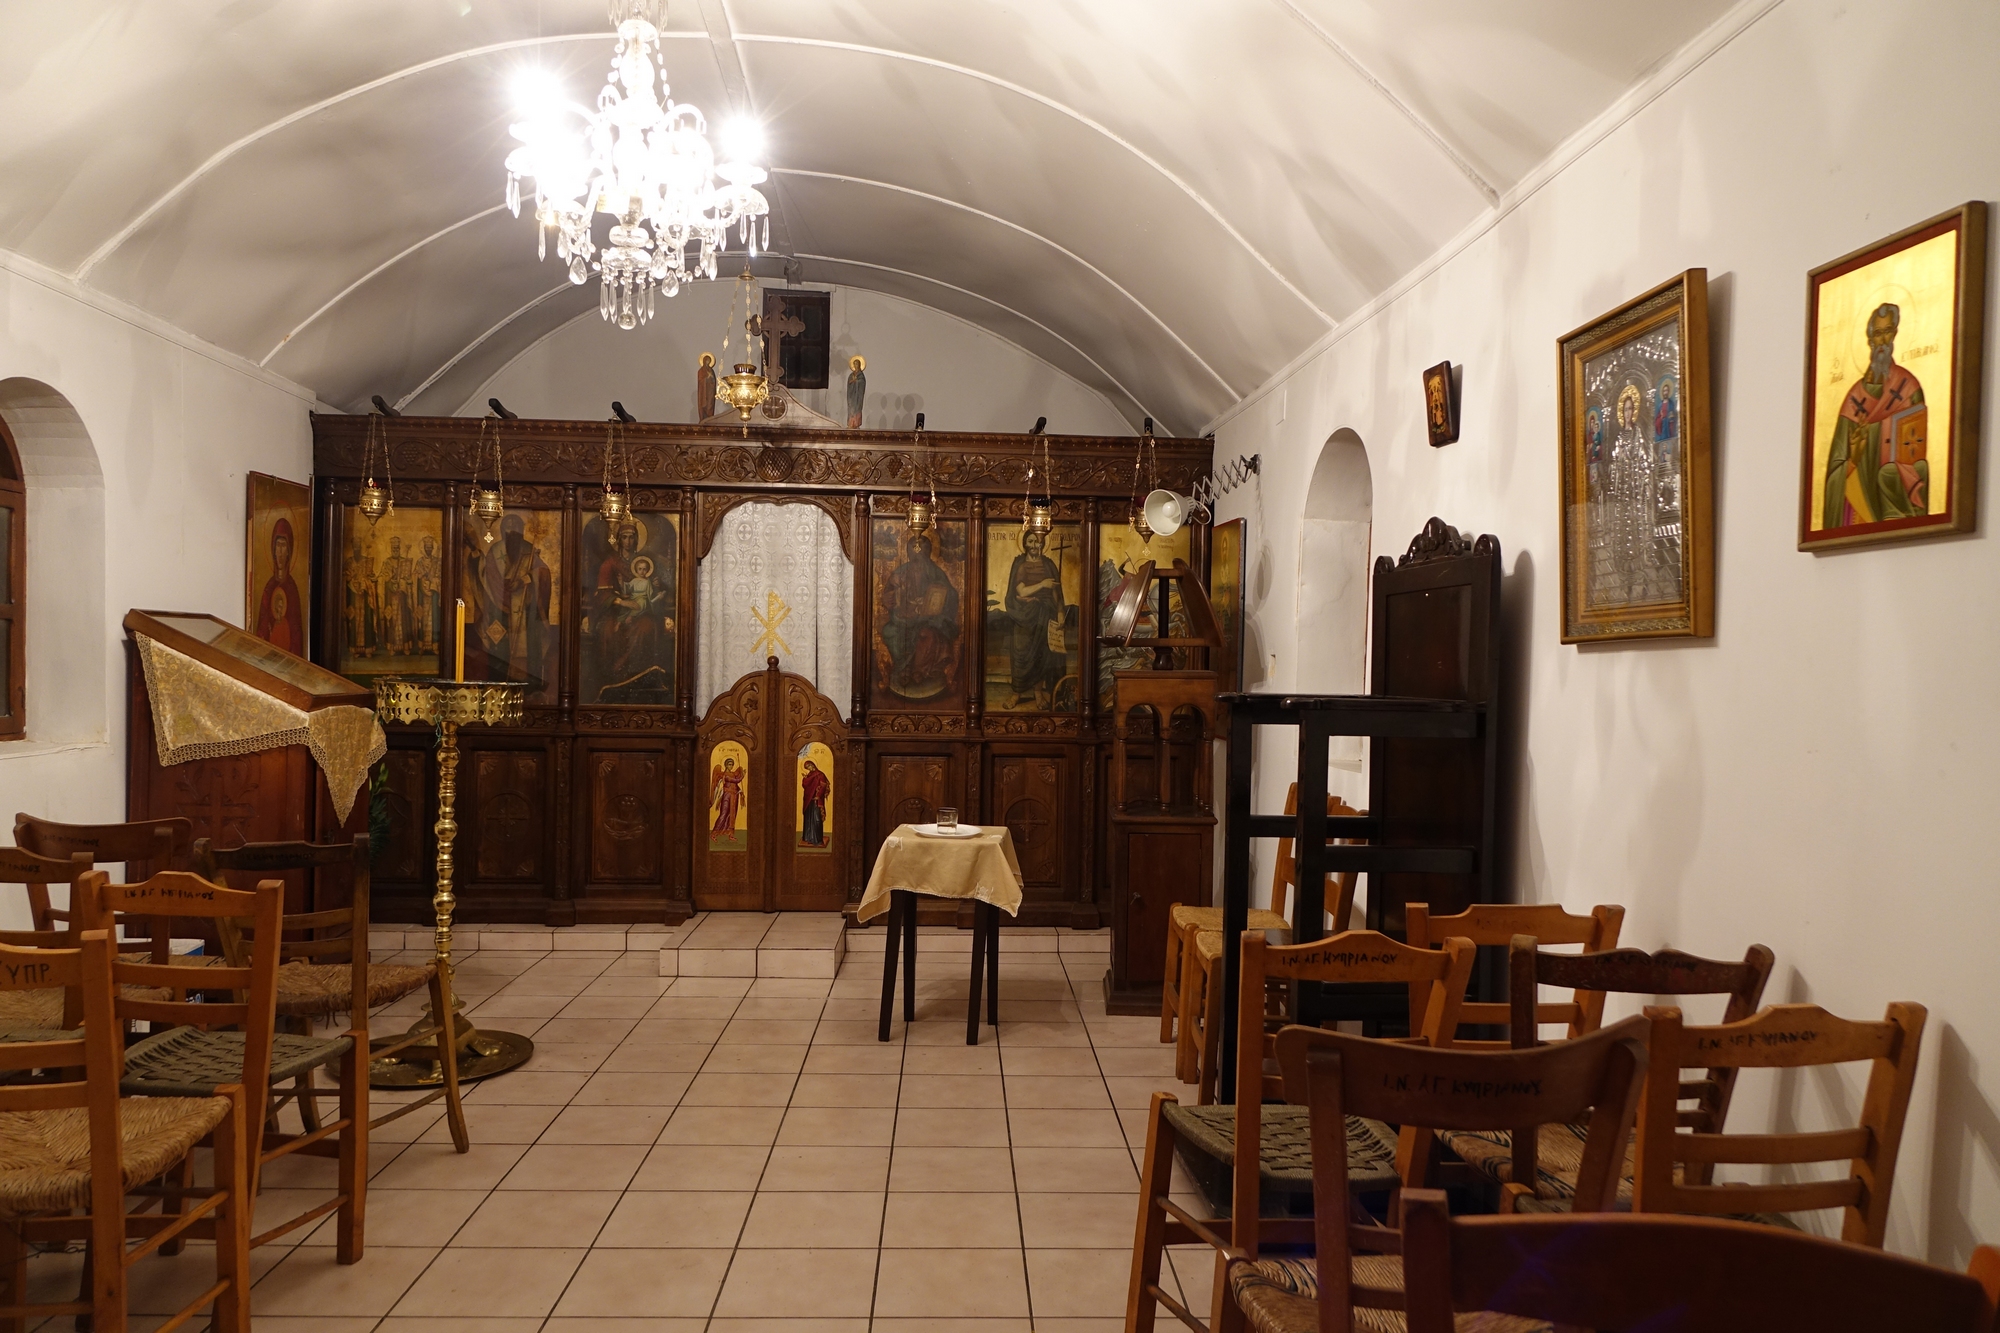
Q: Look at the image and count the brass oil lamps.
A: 7